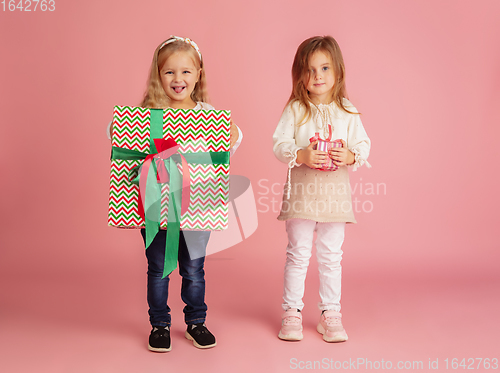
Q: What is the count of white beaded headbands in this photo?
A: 1